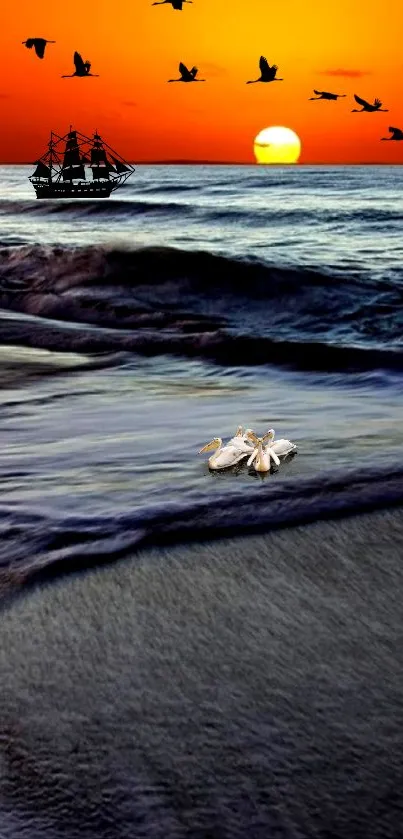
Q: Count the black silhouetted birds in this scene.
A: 8